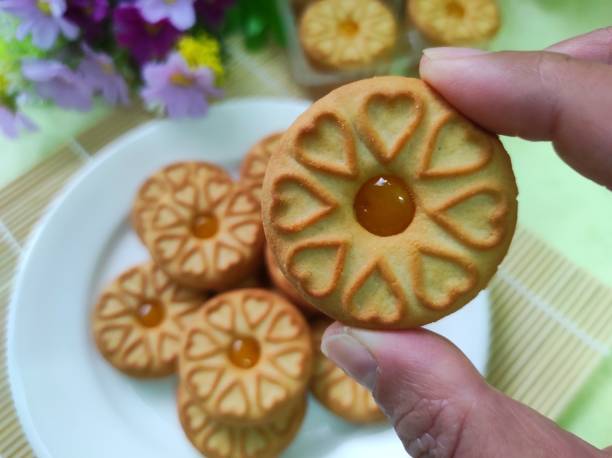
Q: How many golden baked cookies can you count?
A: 11